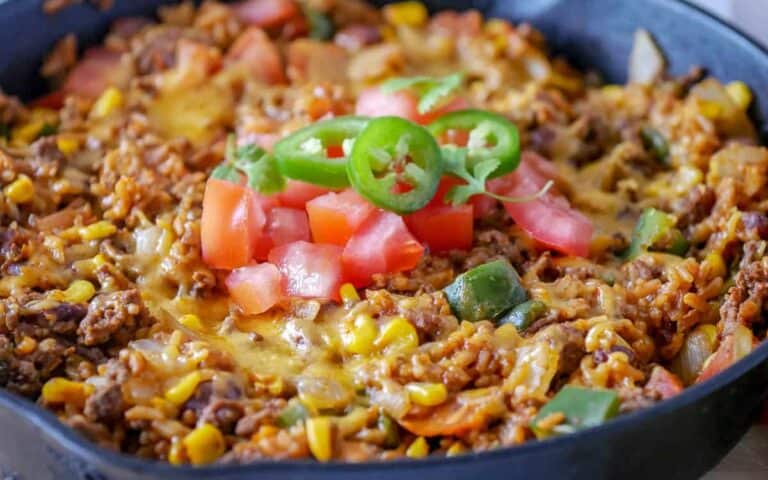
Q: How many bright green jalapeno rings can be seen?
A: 3